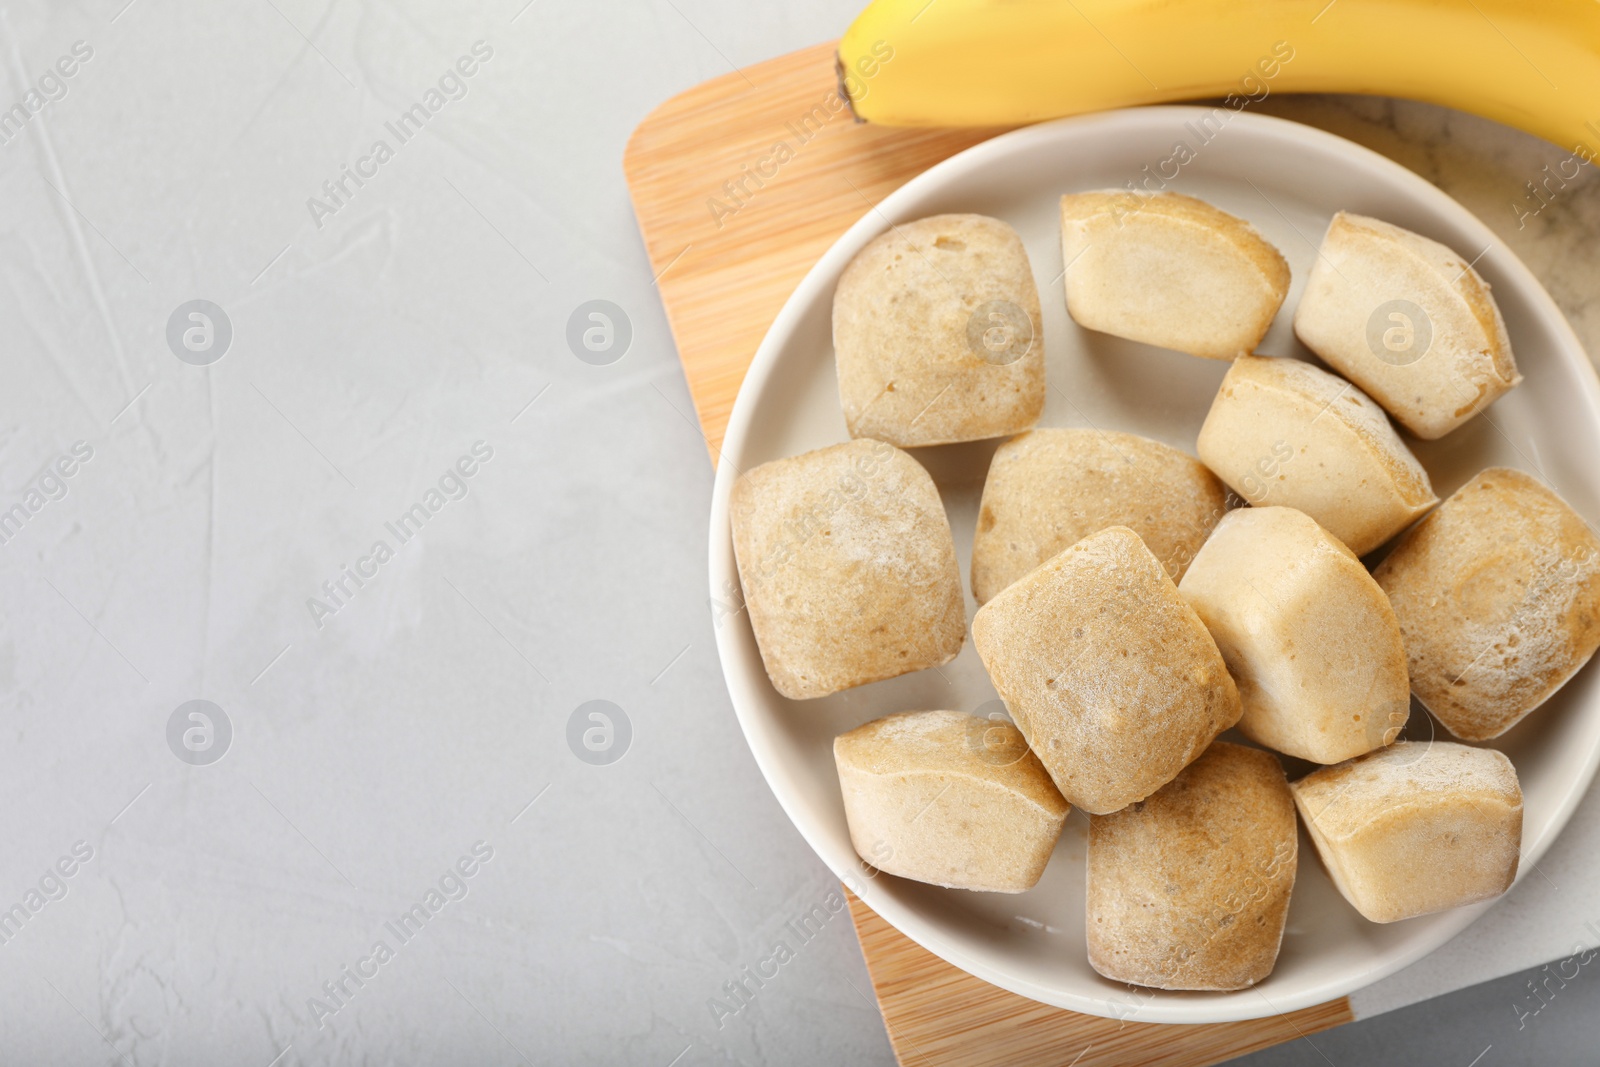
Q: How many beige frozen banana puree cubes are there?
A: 12